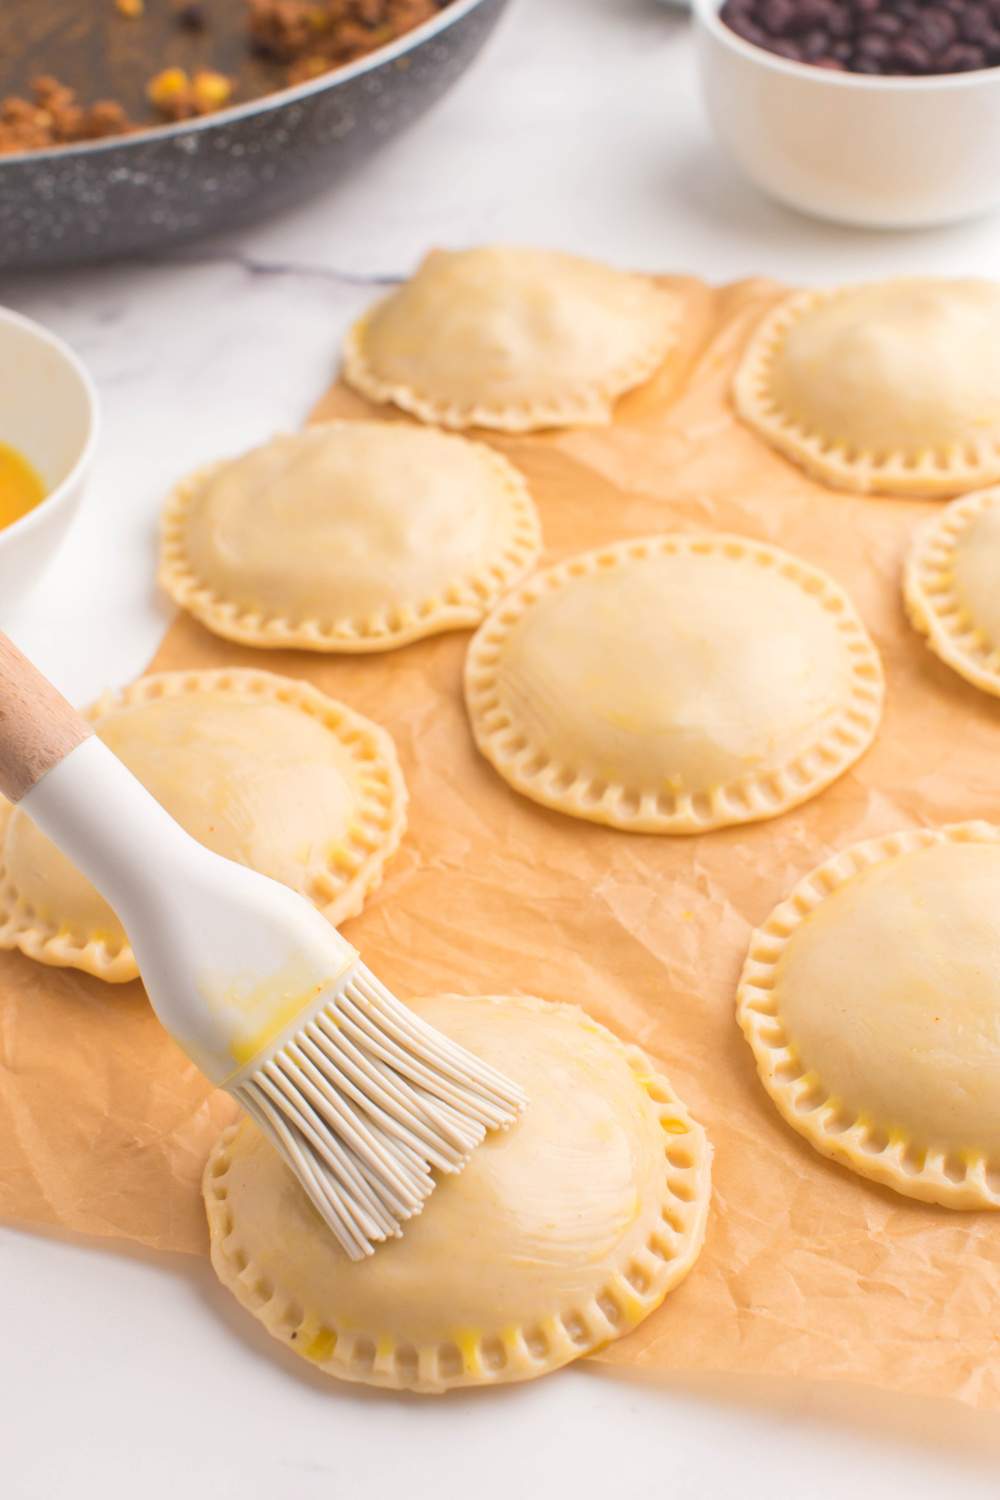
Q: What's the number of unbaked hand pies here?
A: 8